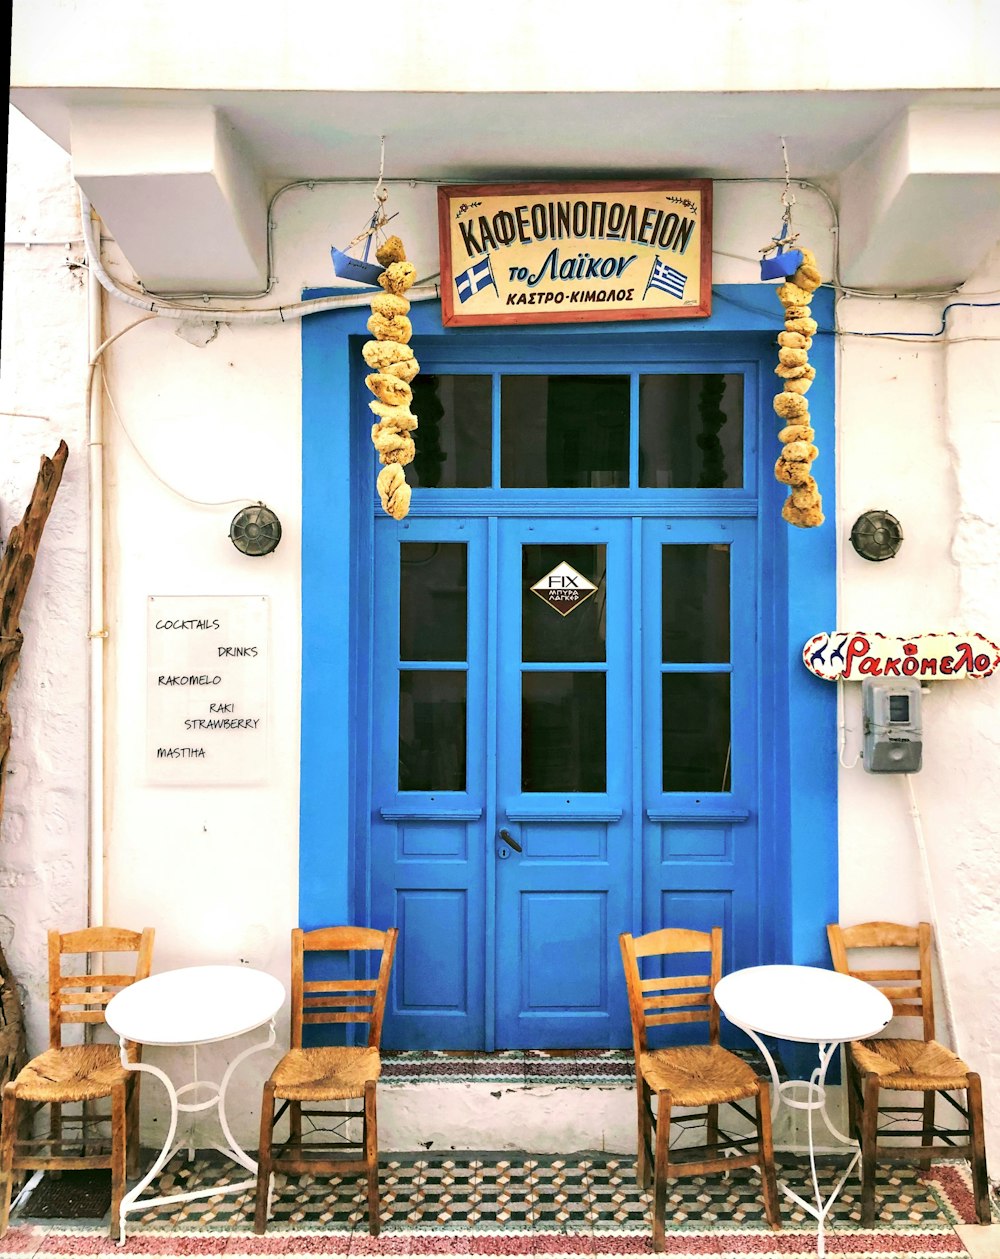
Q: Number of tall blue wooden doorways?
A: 1